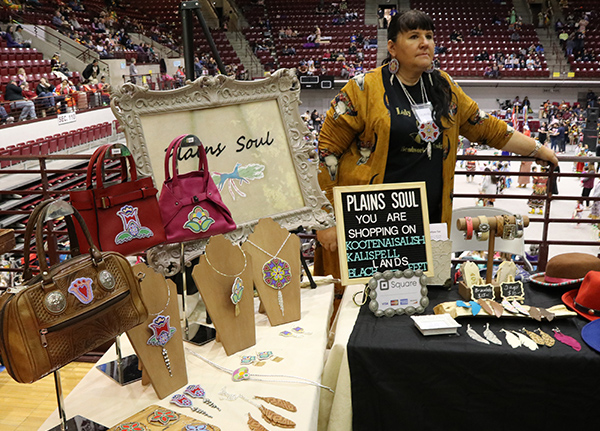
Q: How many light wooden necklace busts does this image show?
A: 3